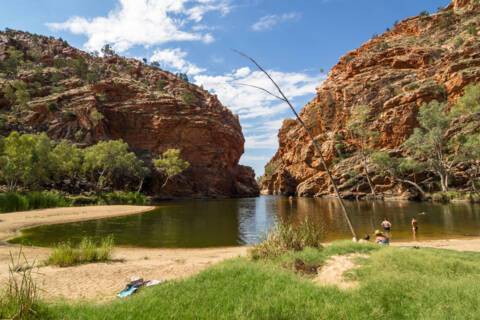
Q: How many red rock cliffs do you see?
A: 2